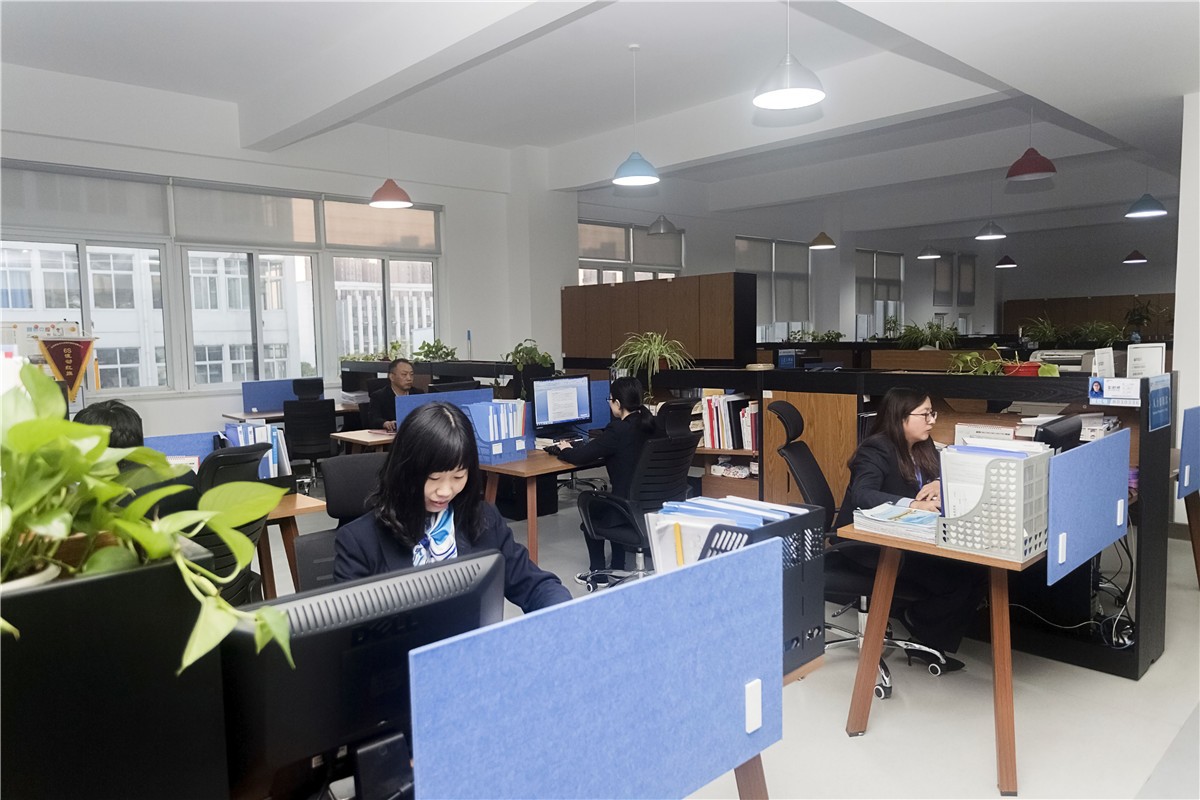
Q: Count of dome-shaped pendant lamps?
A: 11